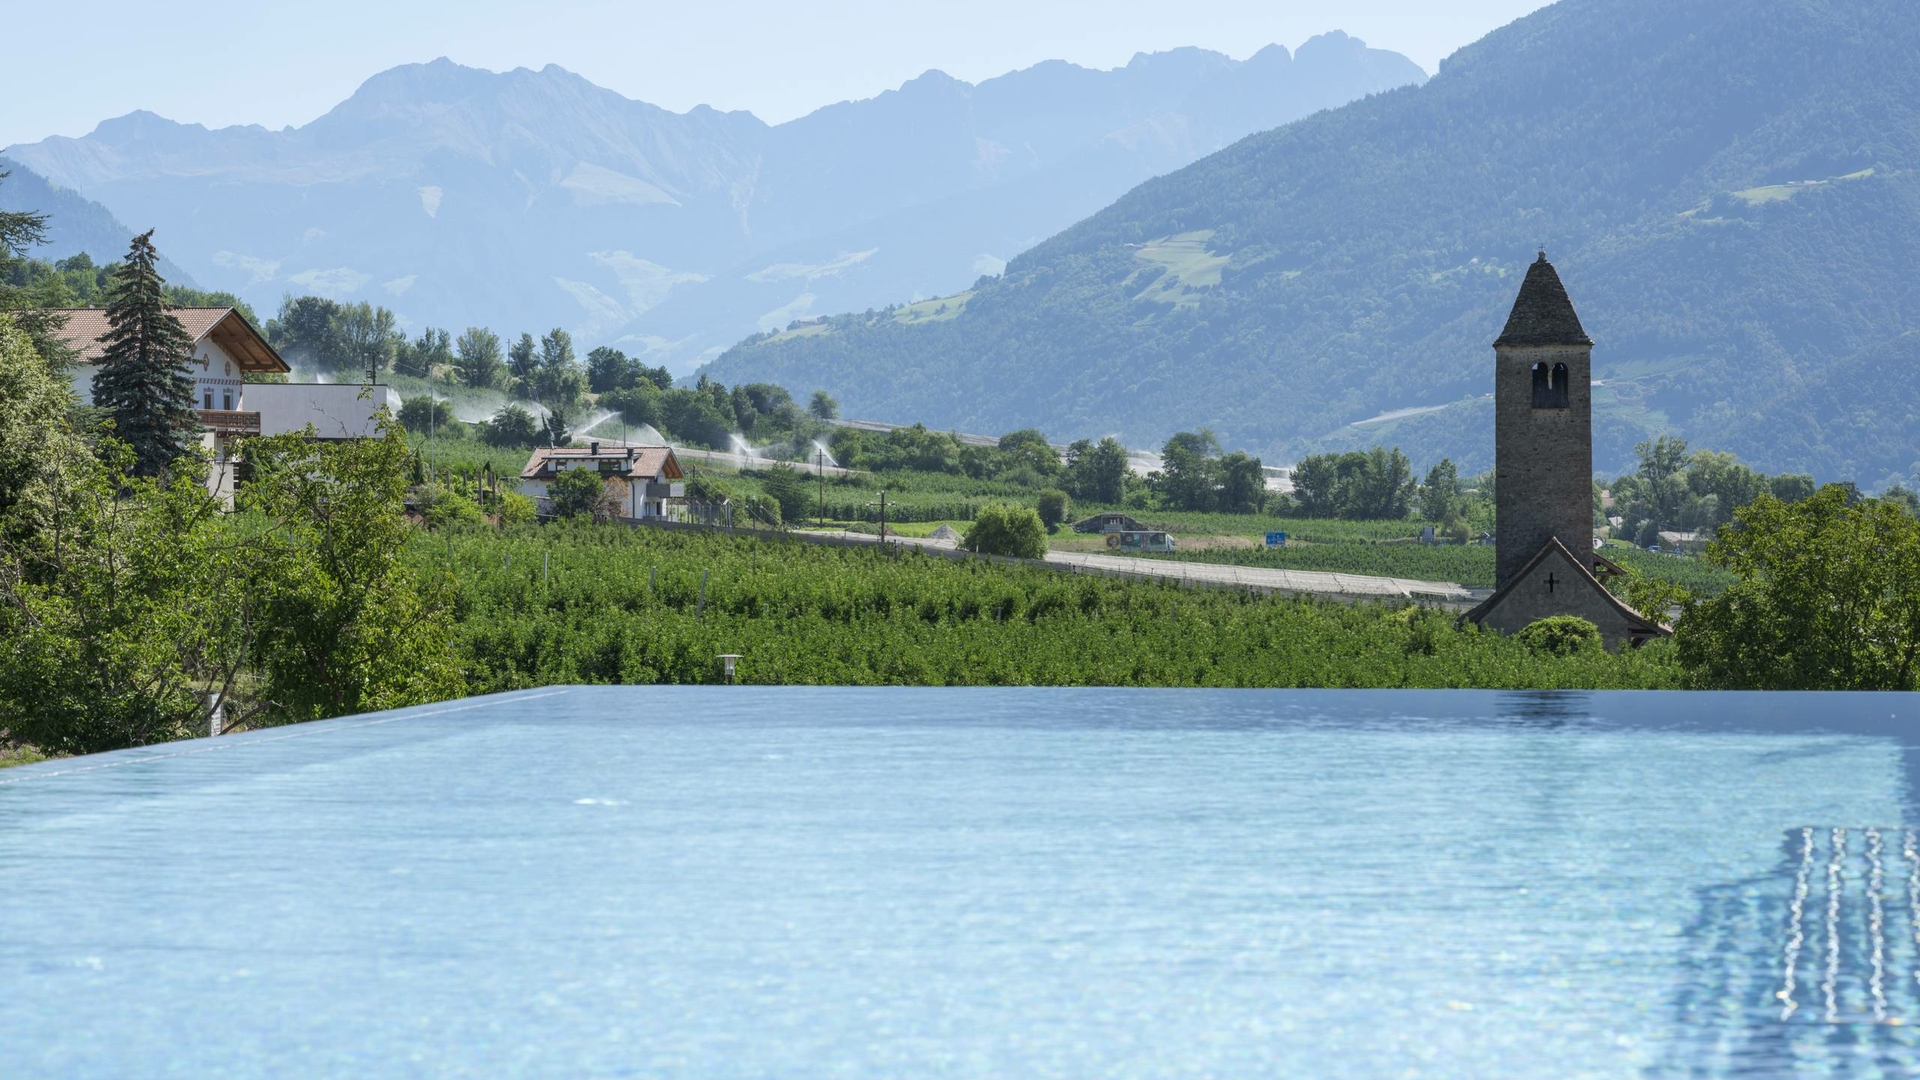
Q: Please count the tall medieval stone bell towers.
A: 1